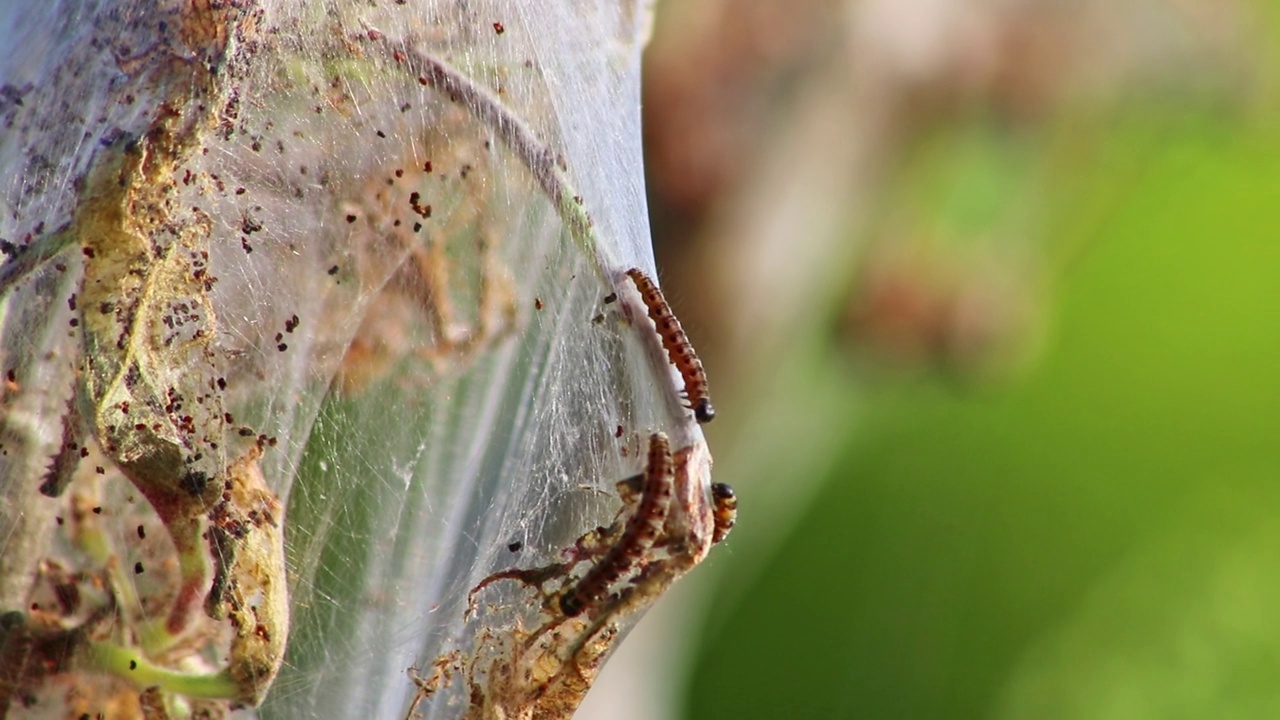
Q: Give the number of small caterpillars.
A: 3